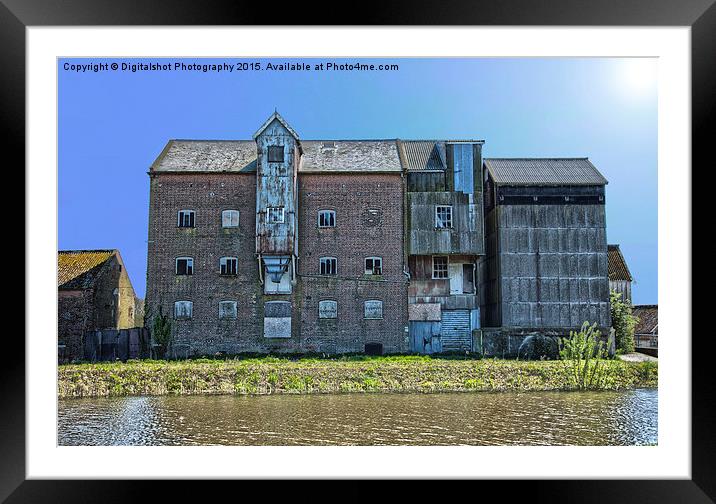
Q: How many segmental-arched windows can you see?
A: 11